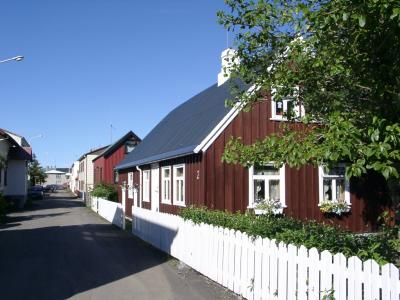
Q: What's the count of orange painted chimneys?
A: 0